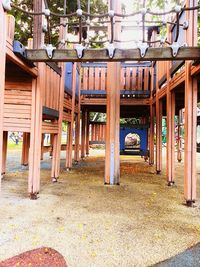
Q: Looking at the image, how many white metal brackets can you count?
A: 5